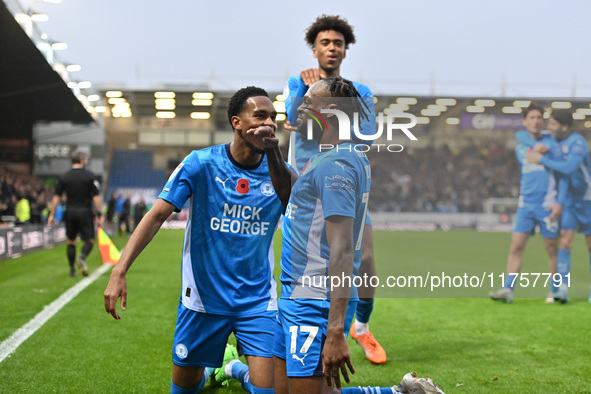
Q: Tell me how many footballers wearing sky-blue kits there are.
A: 5